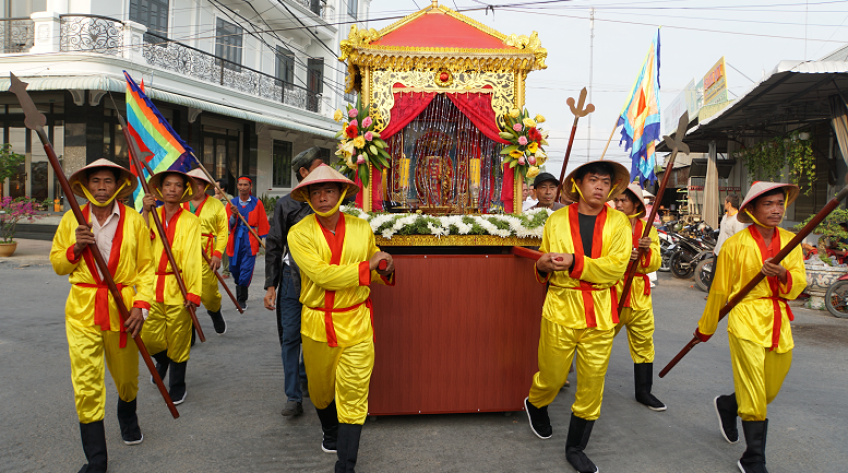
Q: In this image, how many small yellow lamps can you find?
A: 2